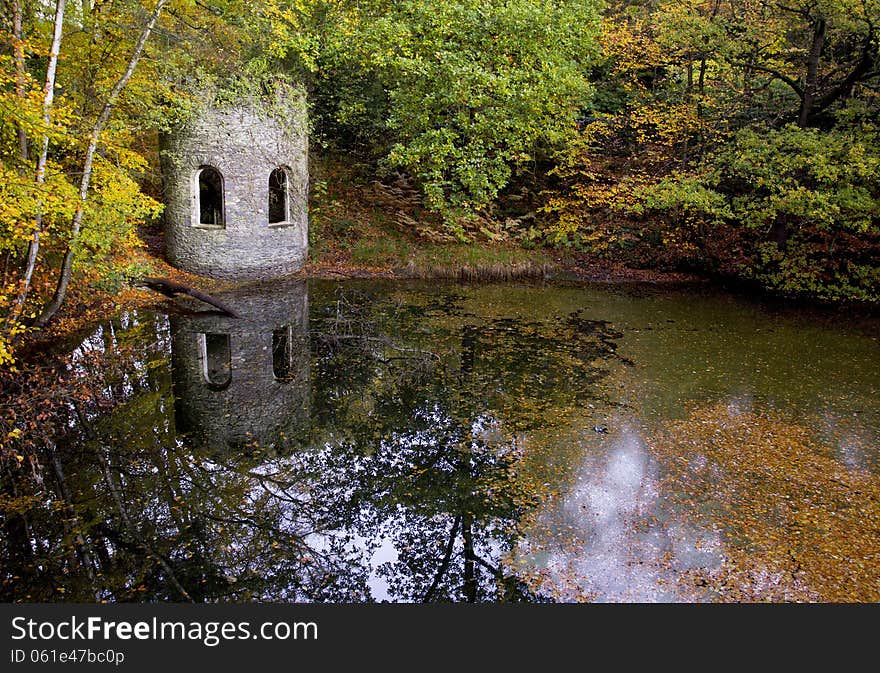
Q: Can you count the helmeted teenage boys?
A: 0